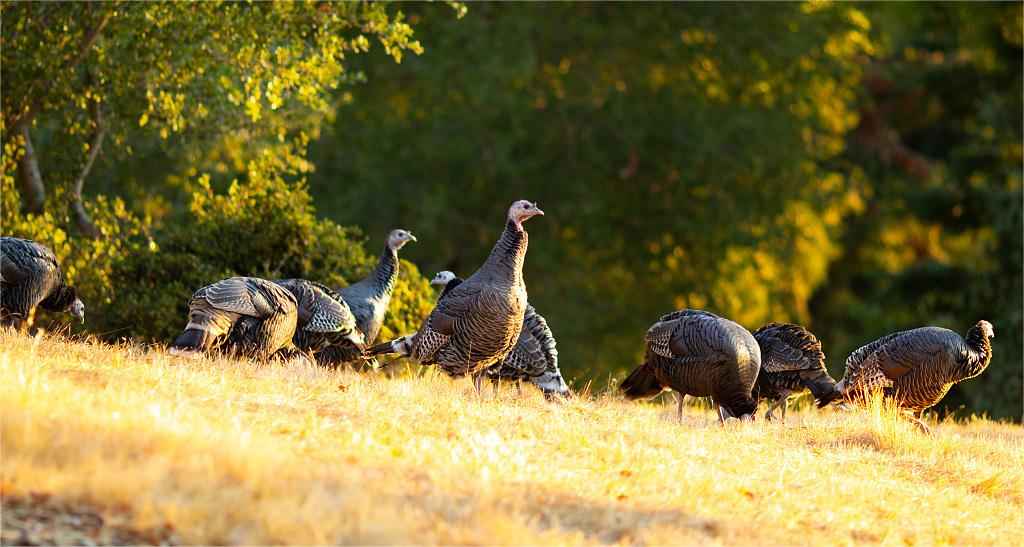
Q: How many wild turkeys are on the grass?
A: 9